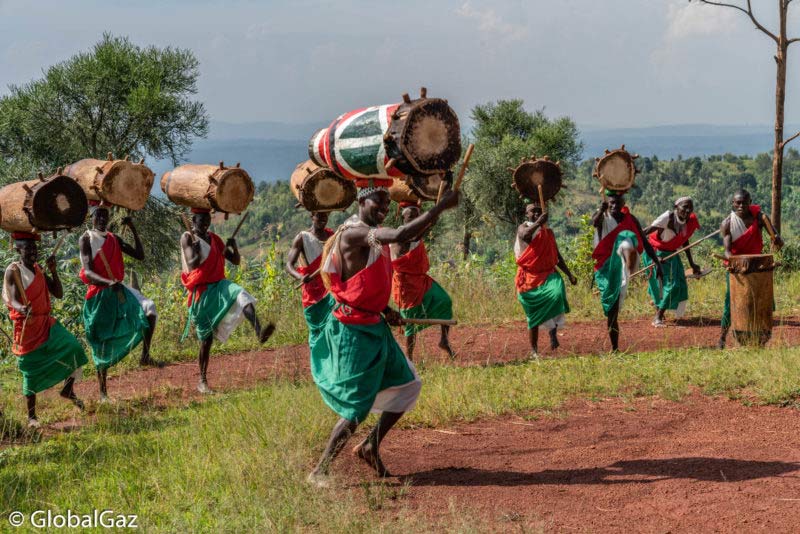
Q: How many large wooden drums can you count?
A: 9